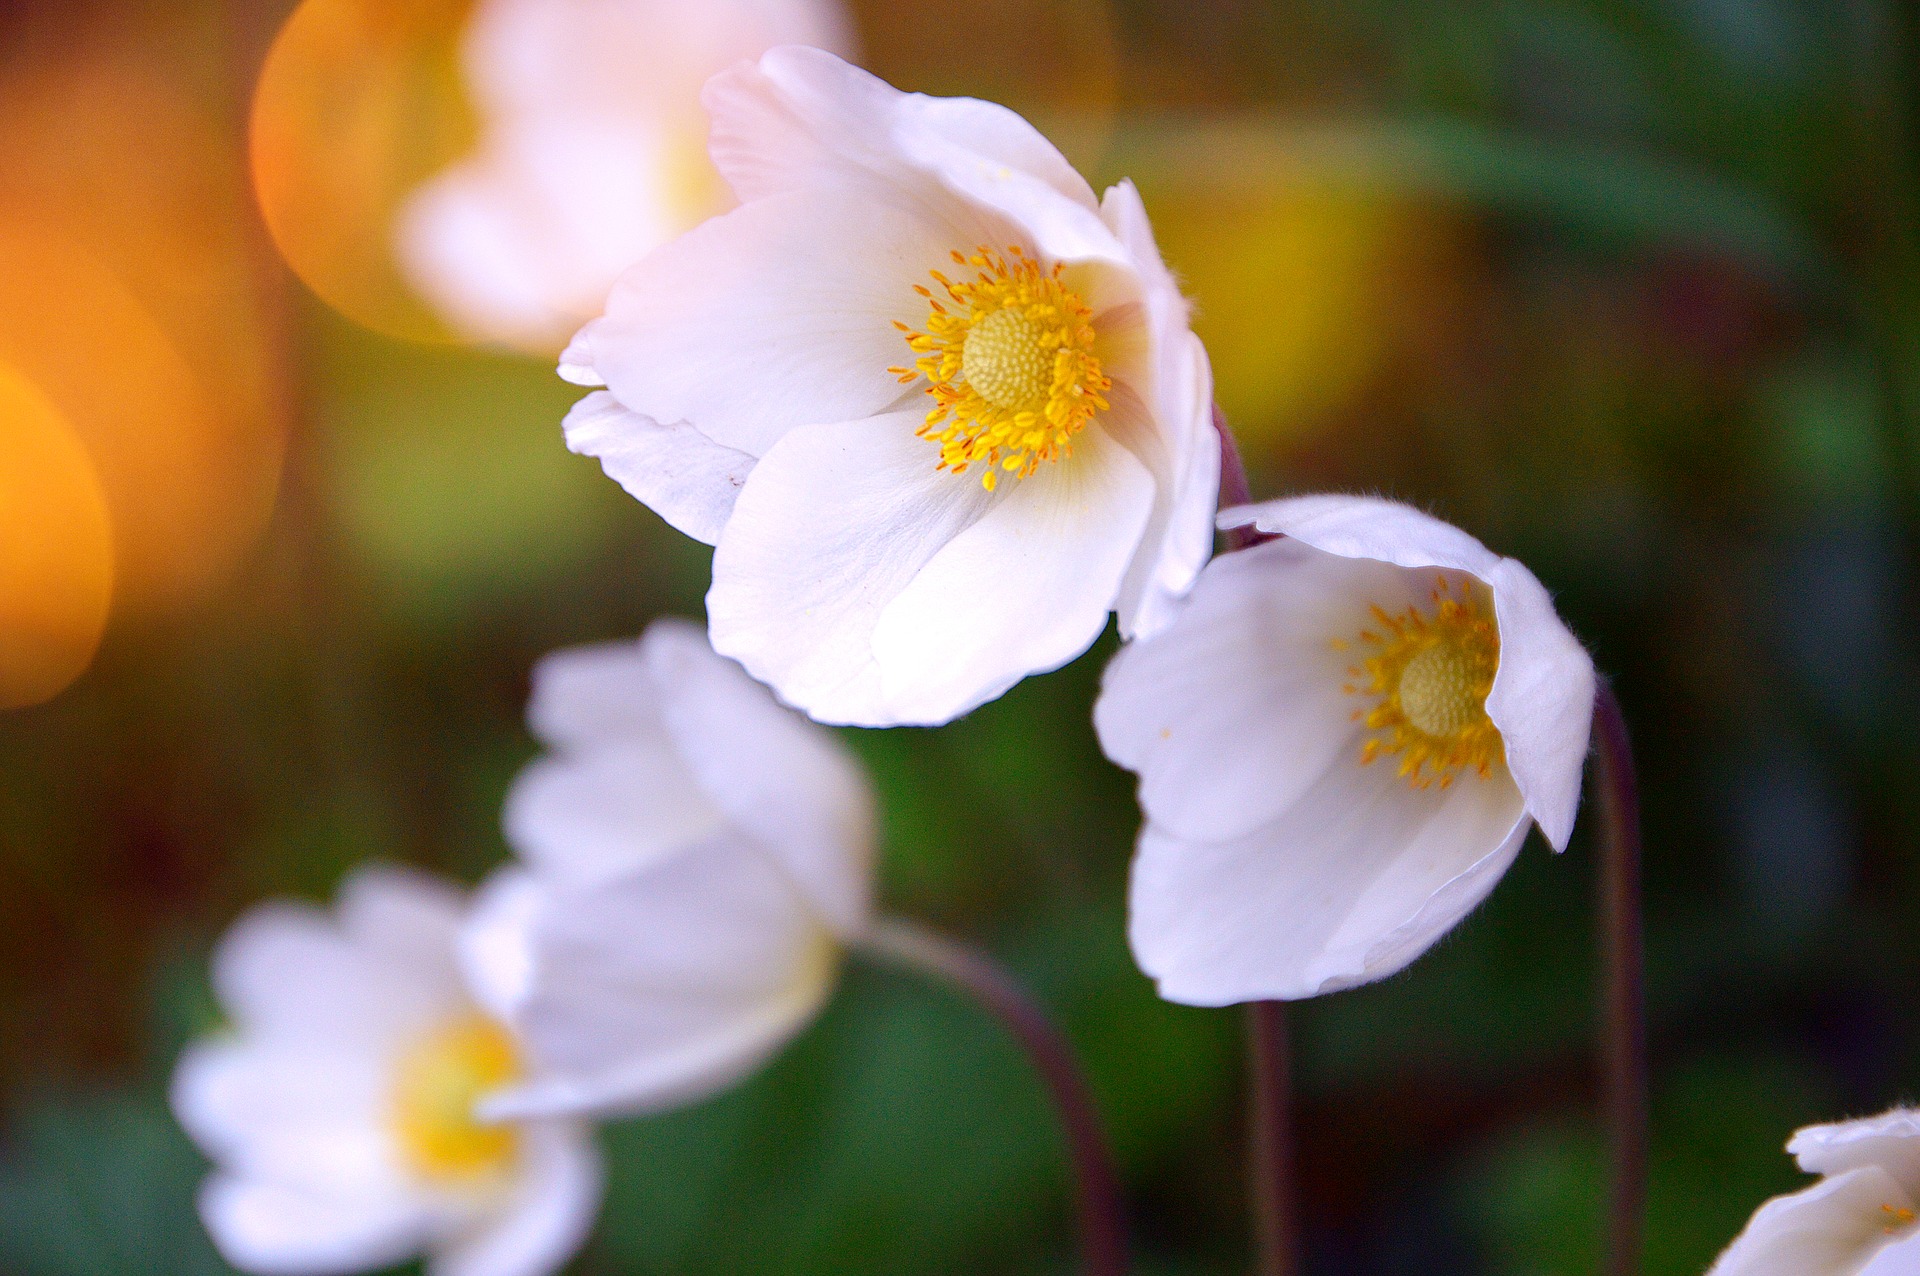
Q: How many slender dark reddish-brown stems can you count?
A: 3